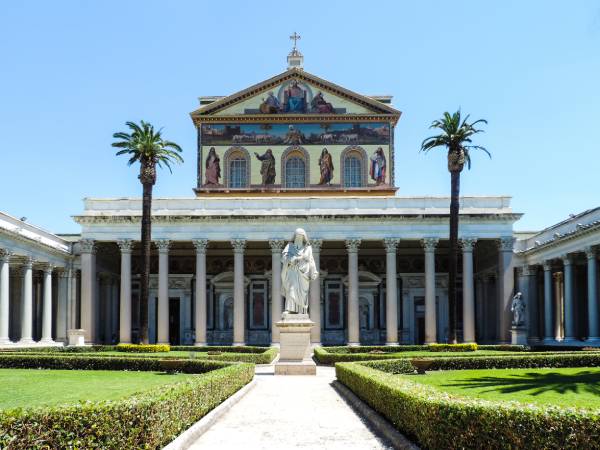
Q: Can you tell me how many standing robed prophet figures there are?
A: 4